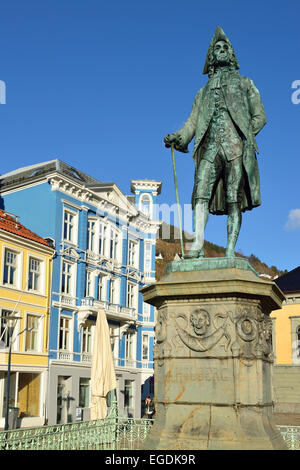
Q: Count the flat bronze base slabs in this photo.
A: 1